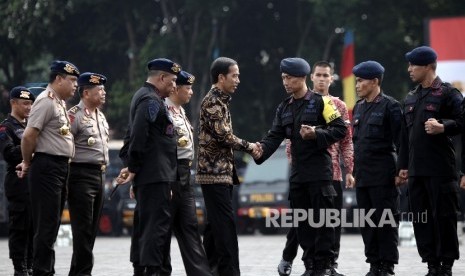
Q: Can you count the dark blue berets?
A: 8